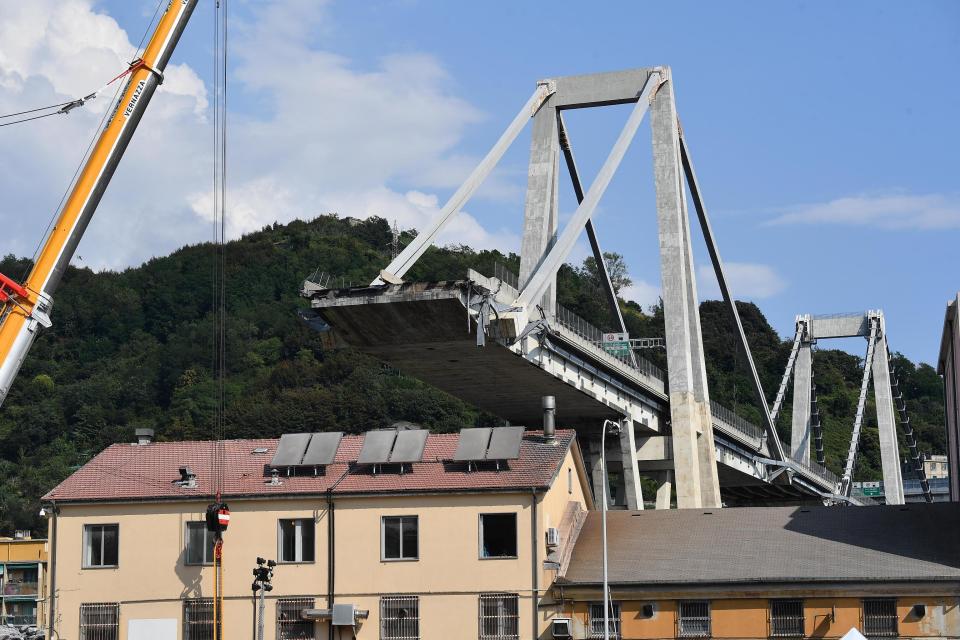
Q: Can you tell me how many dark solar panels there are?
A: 6